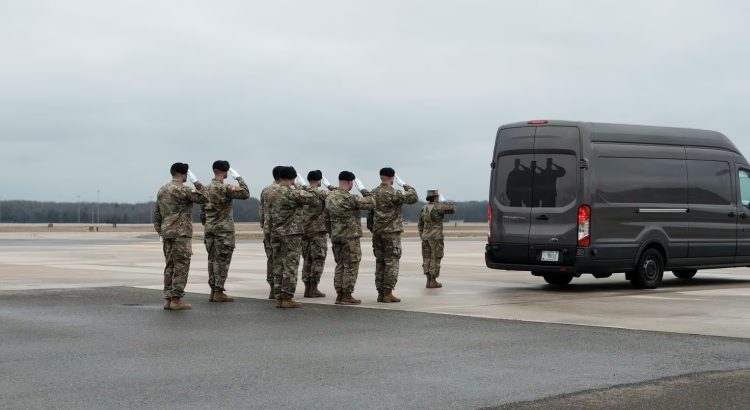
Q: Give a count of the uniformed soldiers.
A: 8